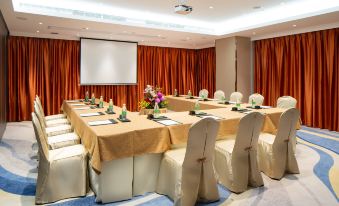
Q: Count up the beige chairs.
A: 13